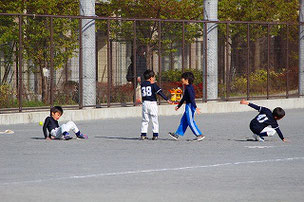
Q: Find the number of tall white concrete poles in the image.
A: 3